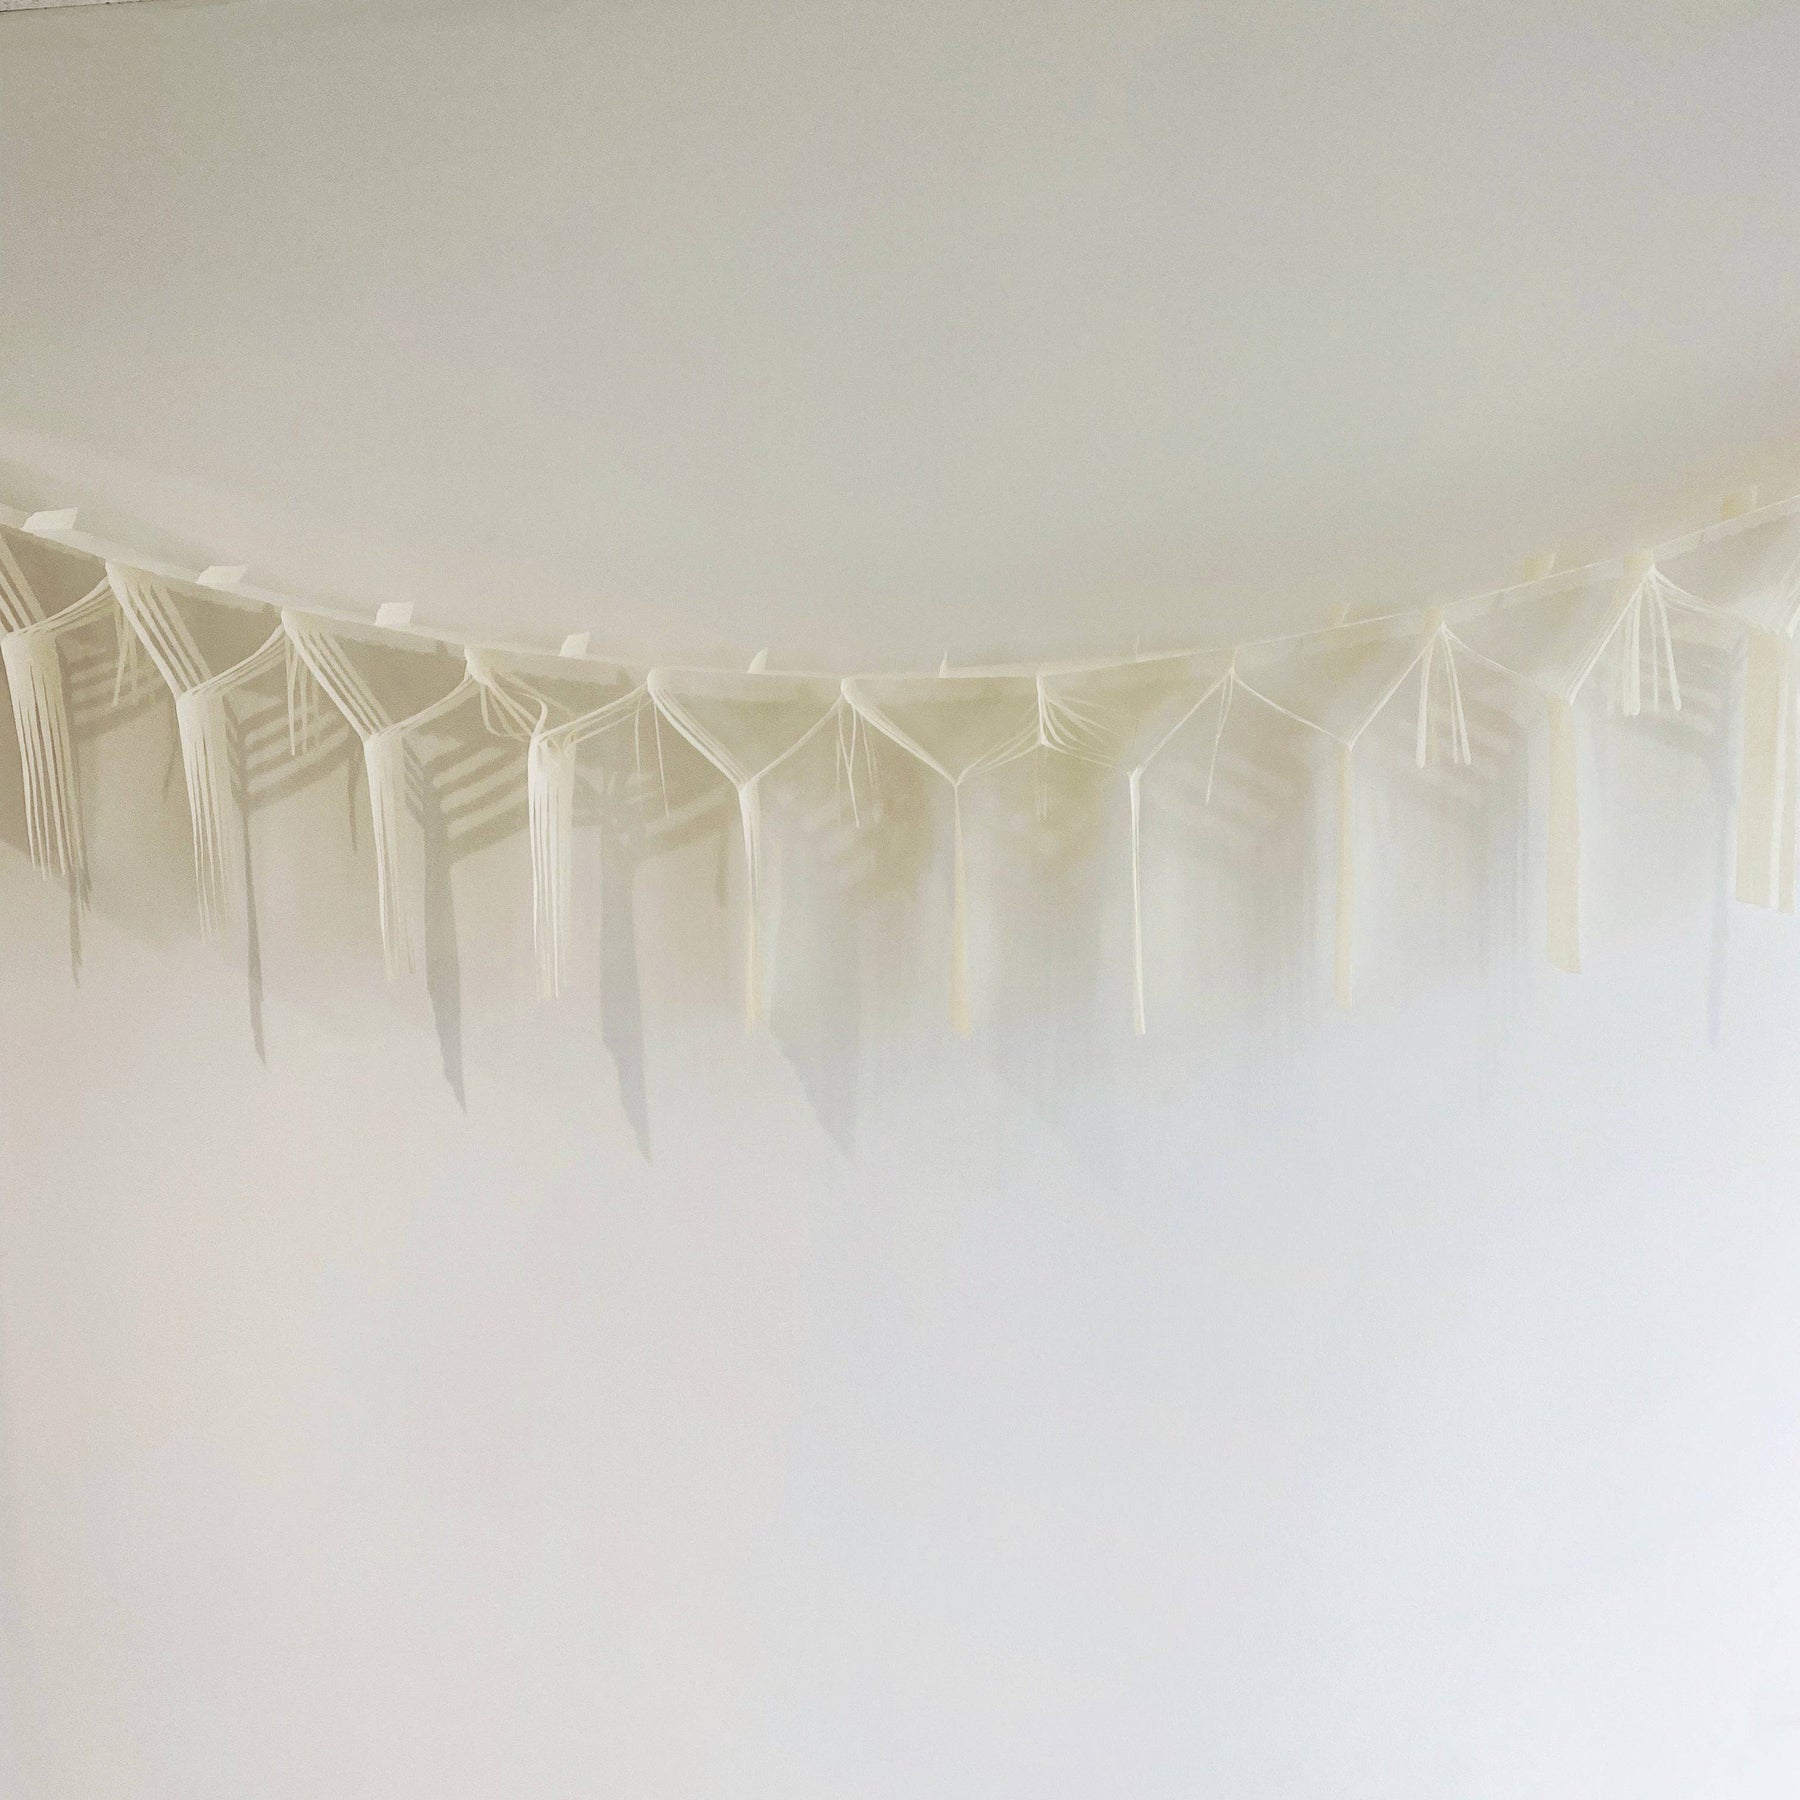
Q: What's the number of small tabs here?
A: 10